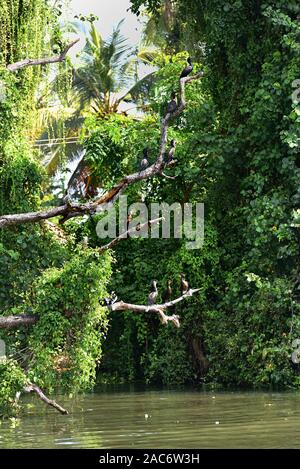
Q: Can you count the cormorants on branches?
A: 7